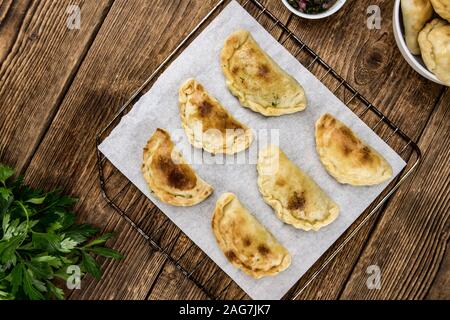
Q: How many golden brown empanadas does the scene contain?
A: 6